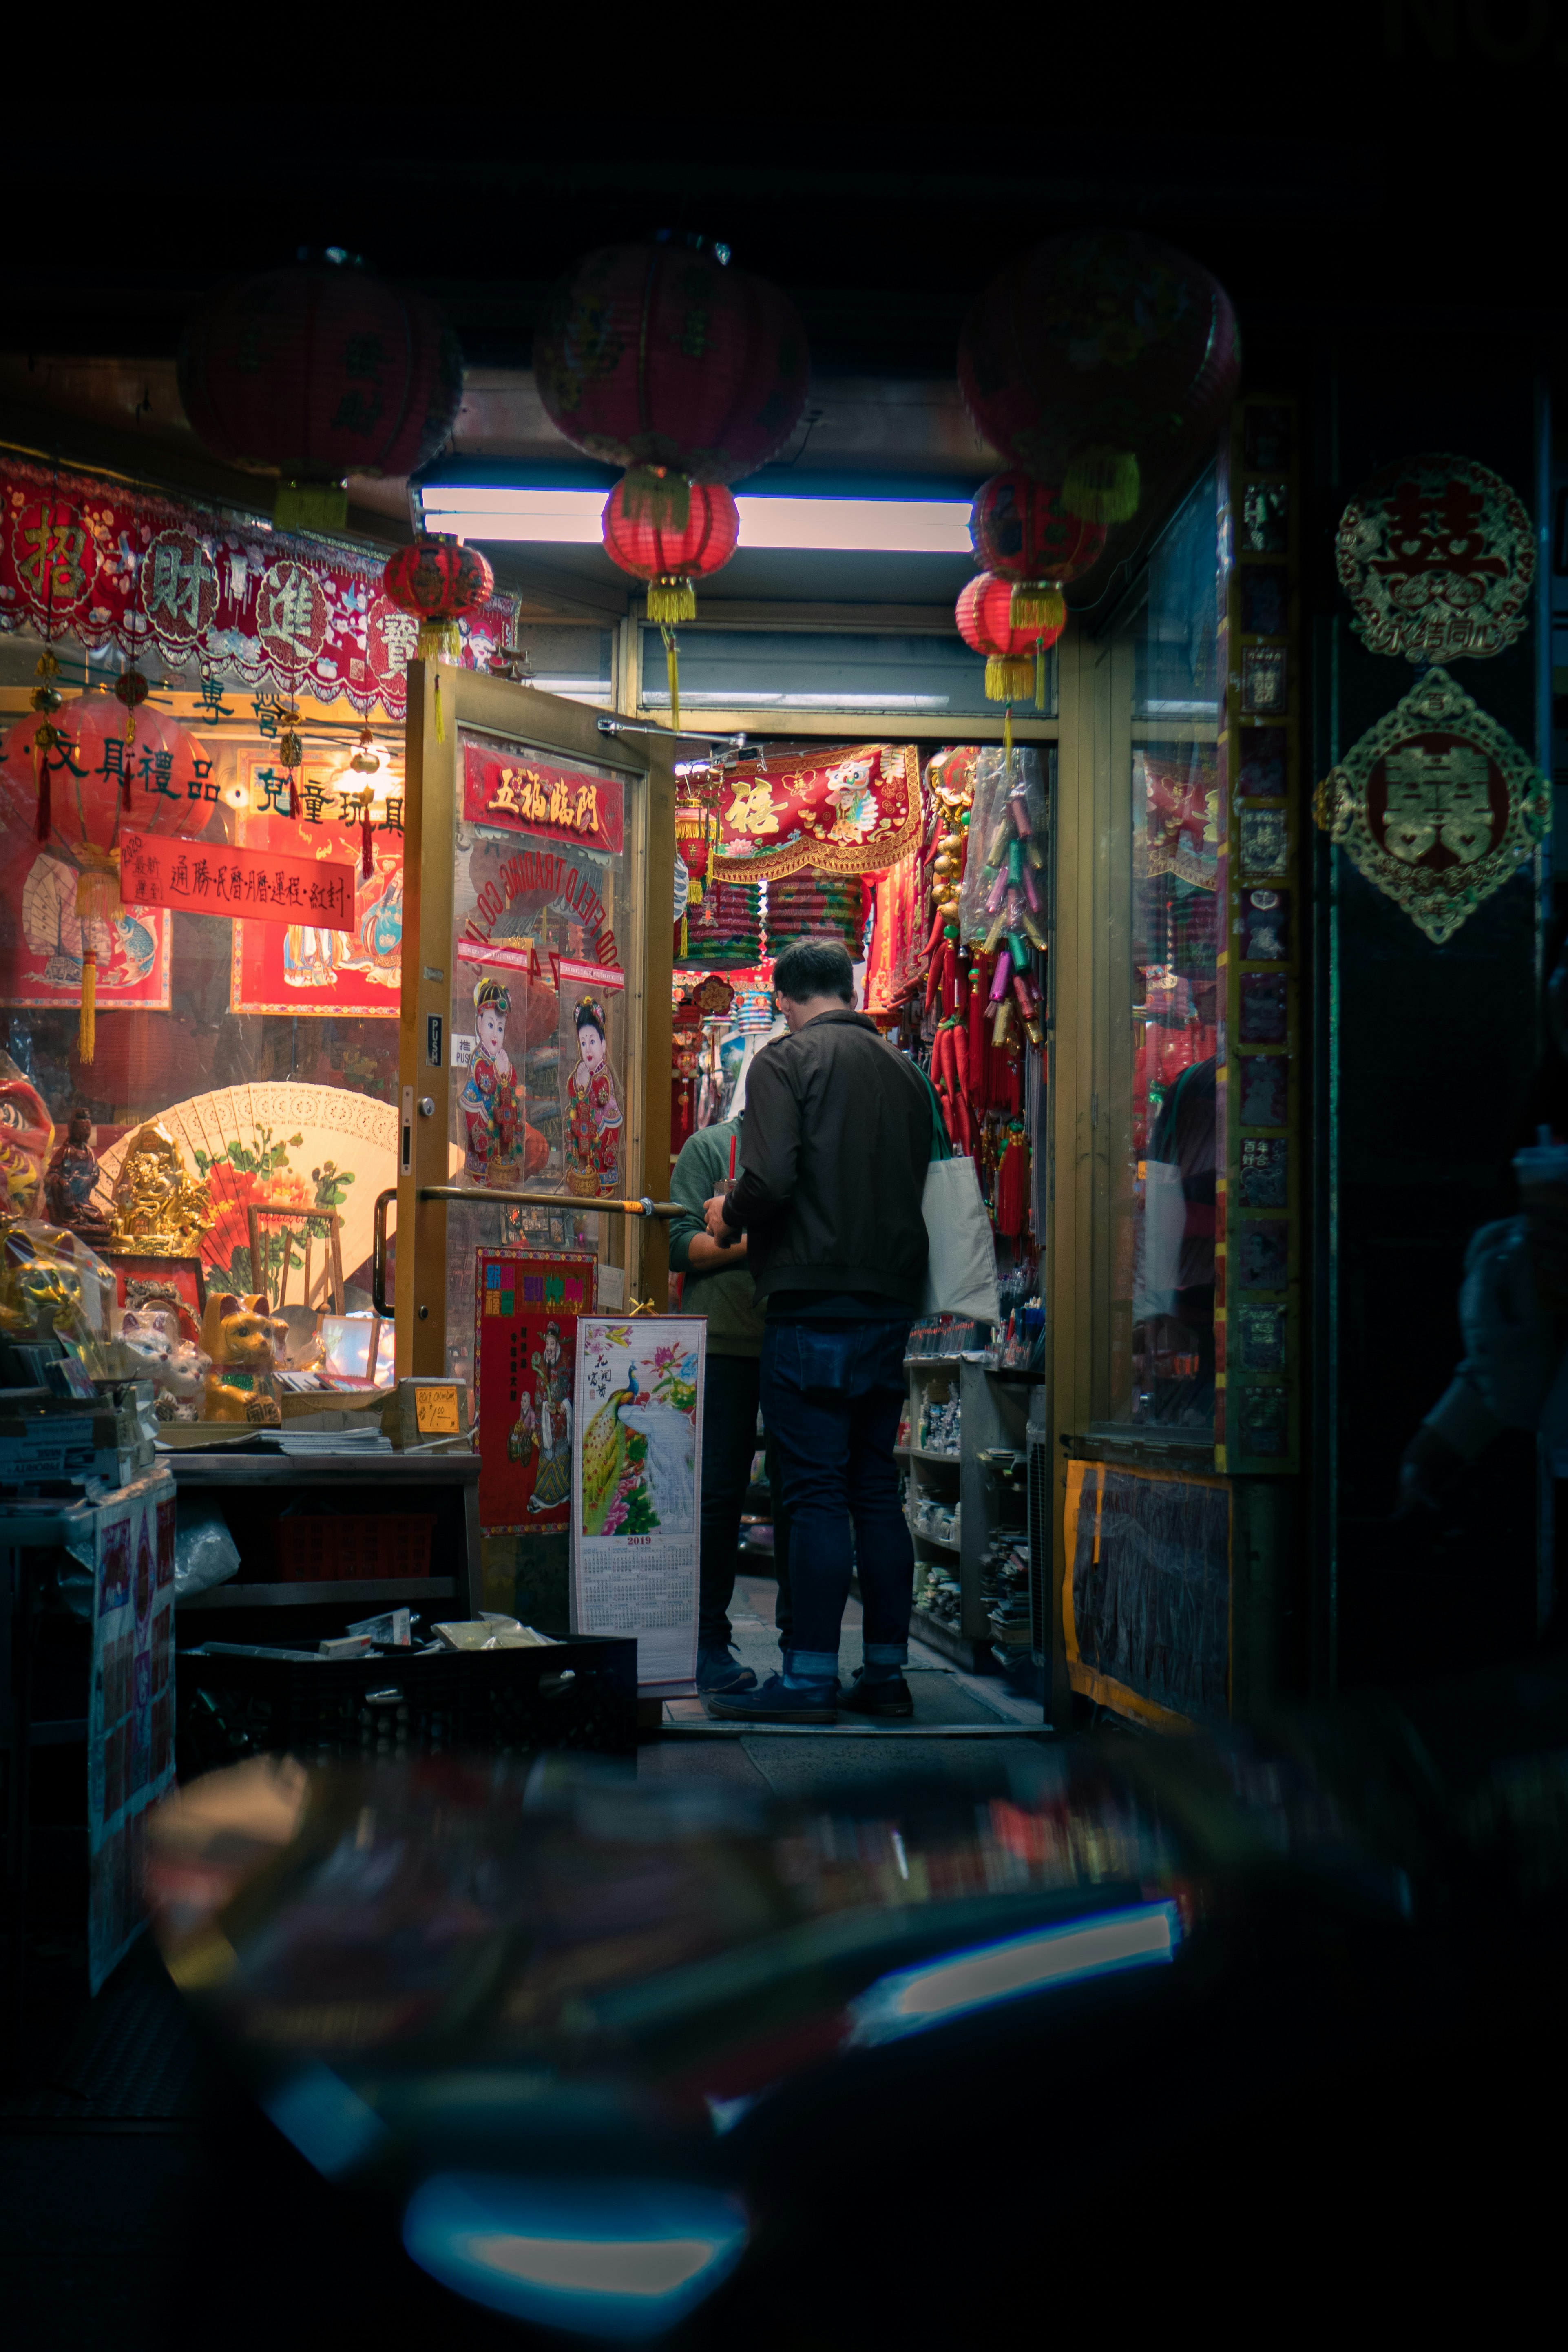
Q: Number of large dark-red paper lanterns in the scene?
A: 3